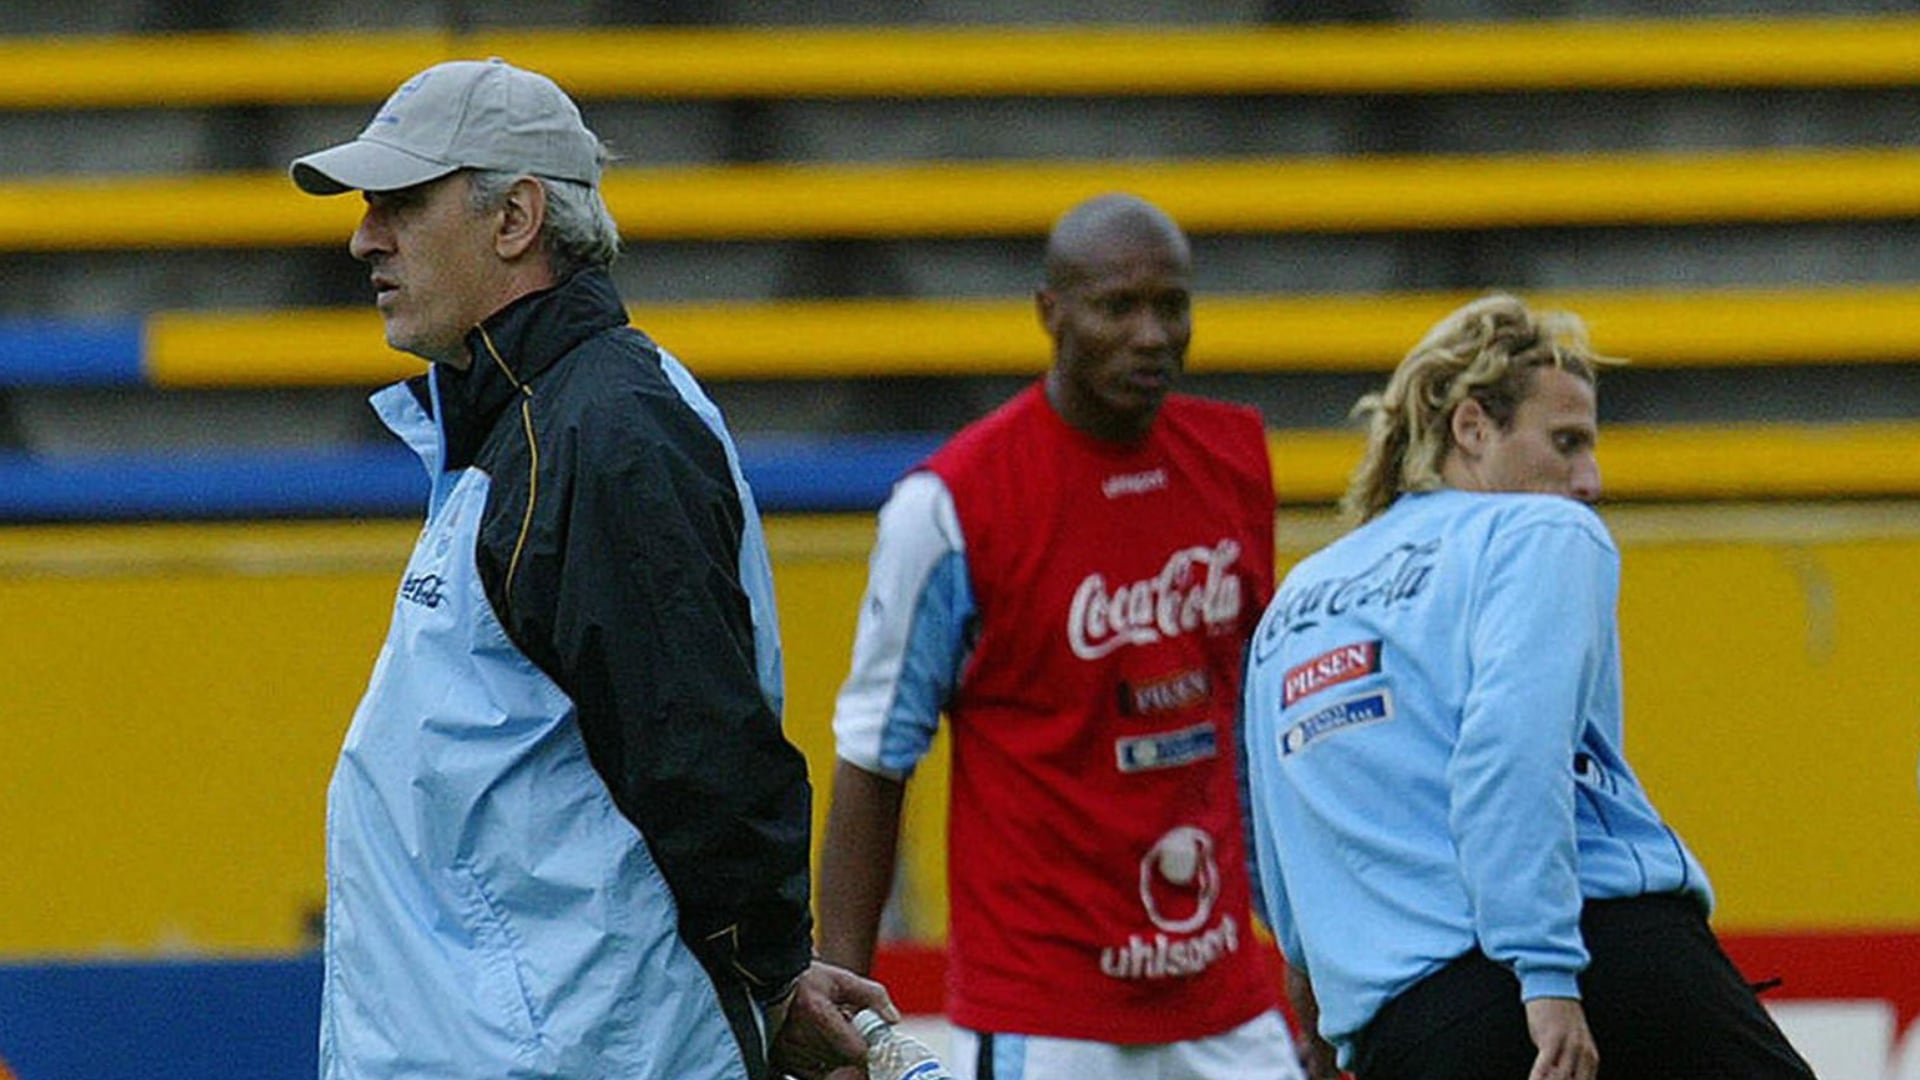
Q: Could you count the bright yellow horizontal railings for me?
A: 4